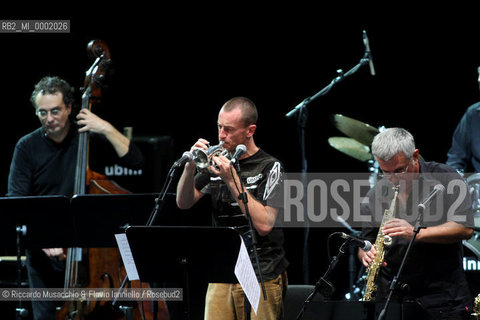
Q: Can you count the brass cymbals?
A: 2